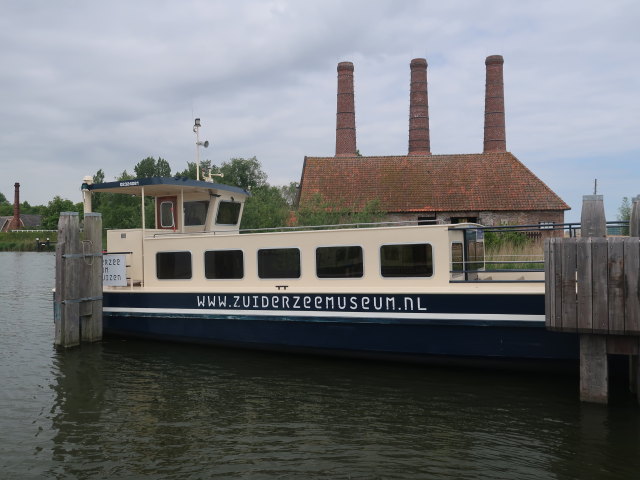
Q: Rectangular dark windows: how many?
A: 5